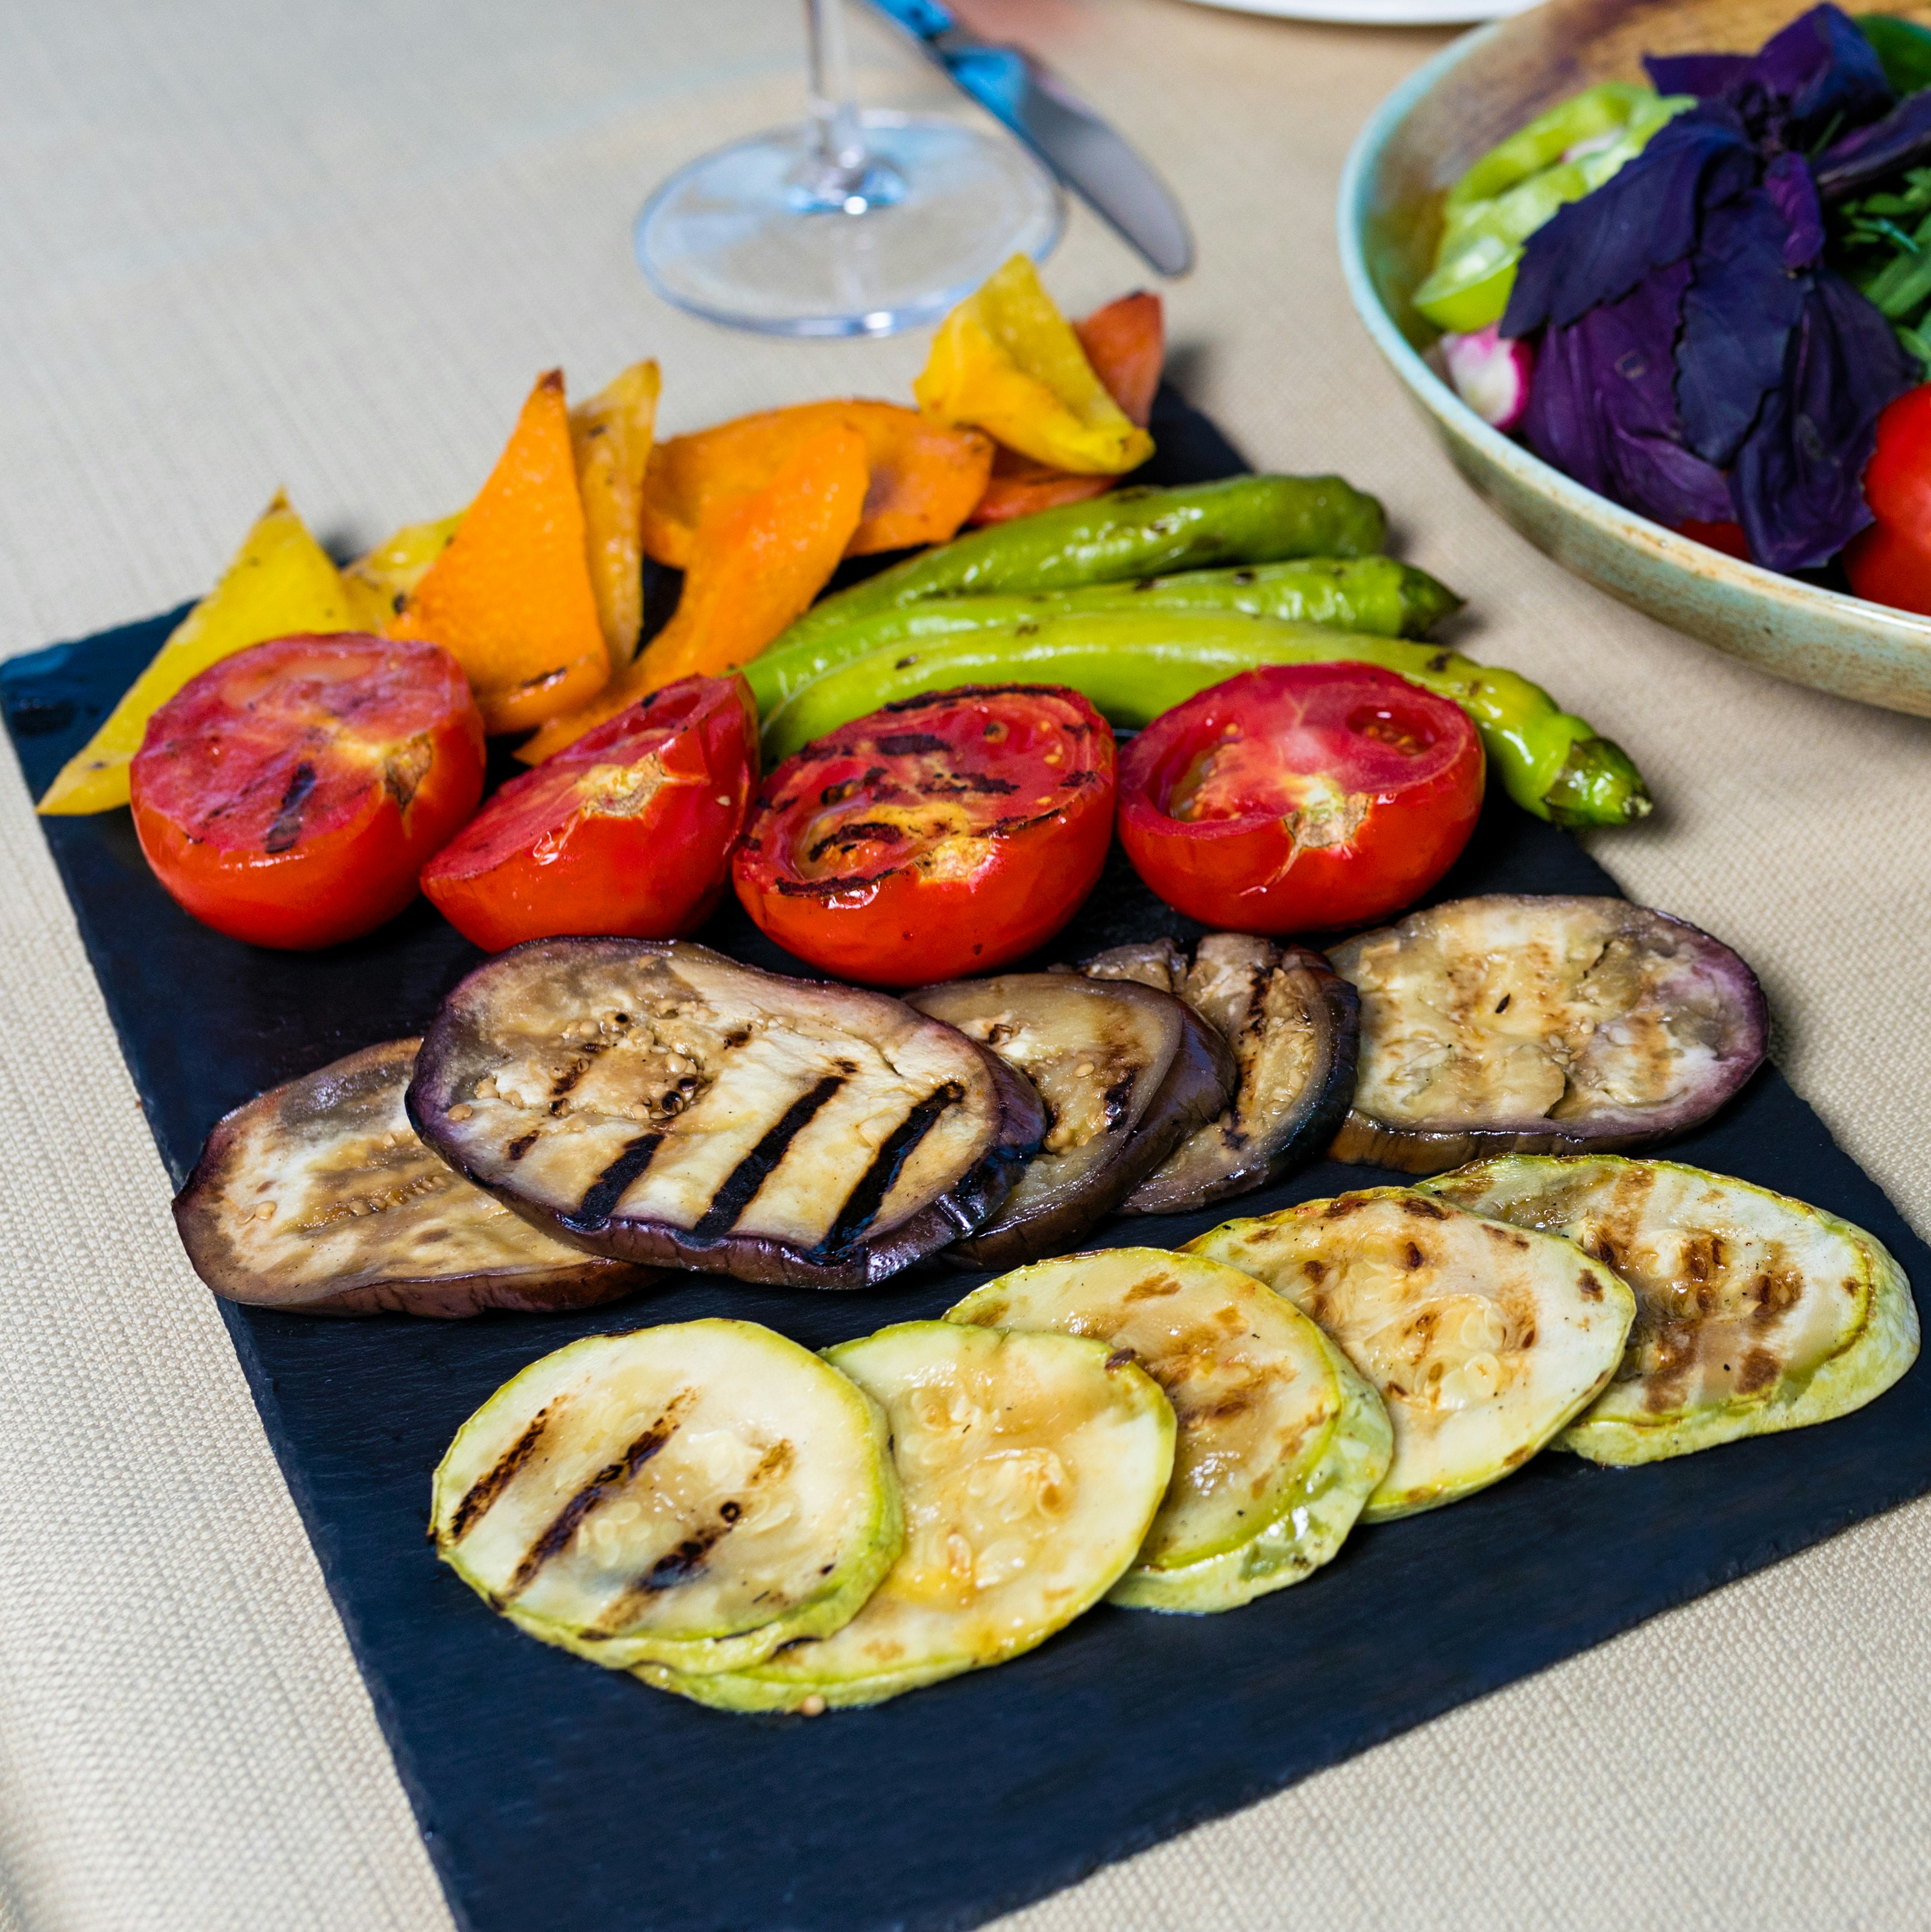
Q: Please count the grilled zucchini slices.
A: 5